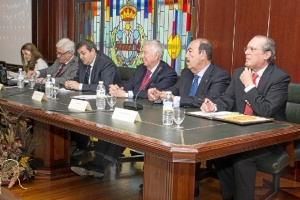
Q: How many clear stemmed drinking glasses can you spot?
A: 4